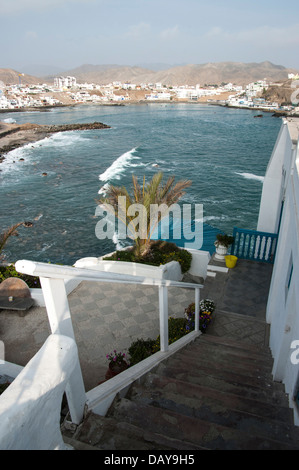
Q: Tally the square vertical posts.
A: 3